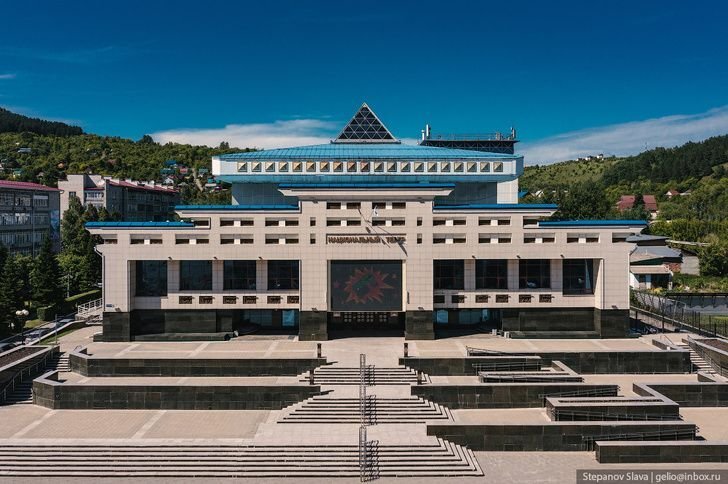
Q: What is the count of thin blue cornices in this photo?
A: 5